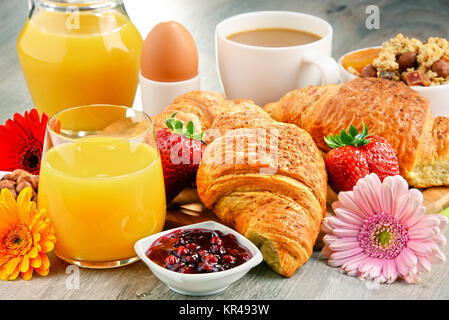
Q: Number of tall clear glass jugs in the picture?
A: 1